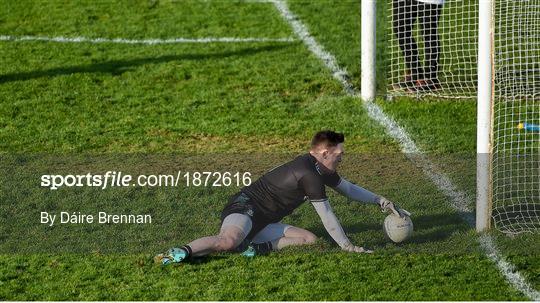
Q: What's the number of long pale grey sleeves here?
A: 2